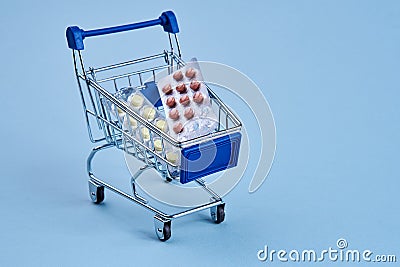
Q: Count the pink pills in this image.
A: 11